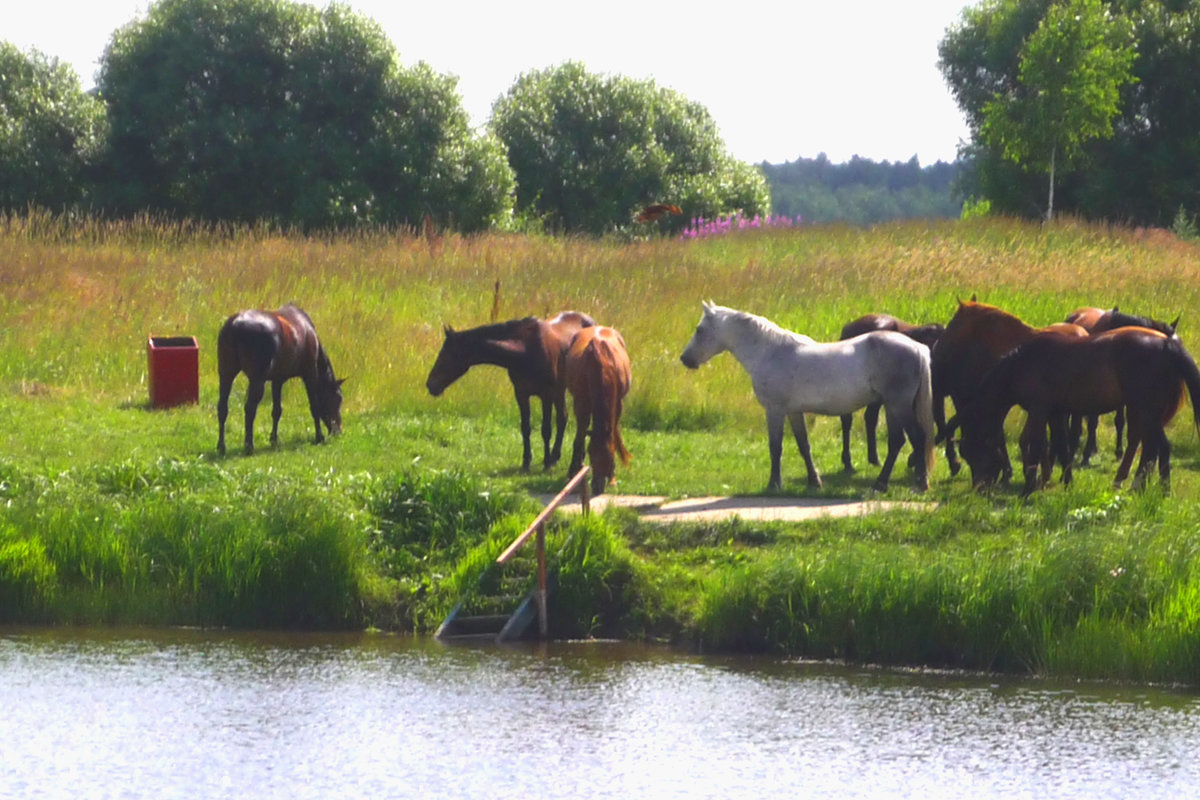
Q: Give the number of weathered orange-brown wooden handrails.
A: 1